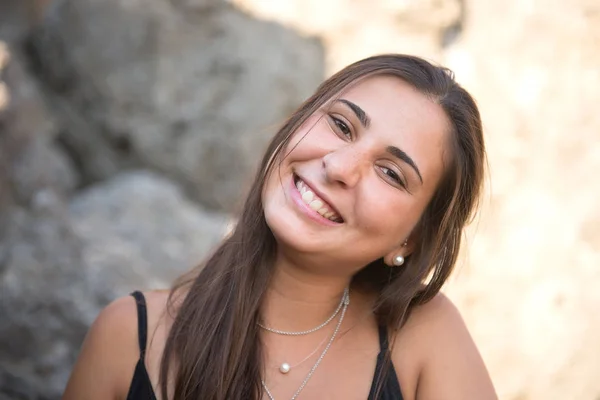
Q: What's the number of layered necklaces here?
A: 3